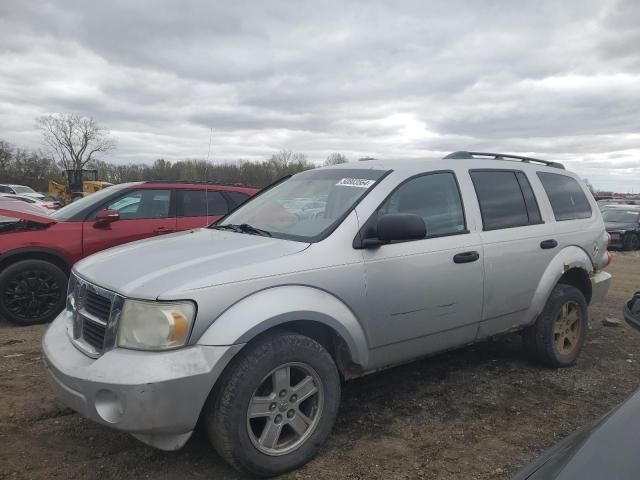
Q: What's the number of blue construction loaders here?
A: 0